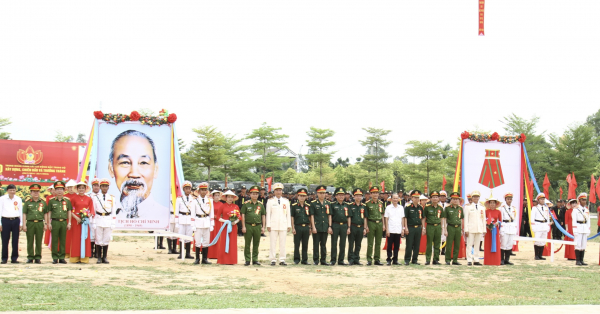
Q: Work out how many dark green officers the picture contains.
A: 5